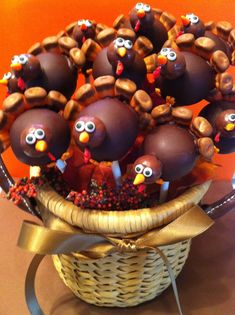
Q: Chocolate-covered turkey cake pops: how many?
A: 11